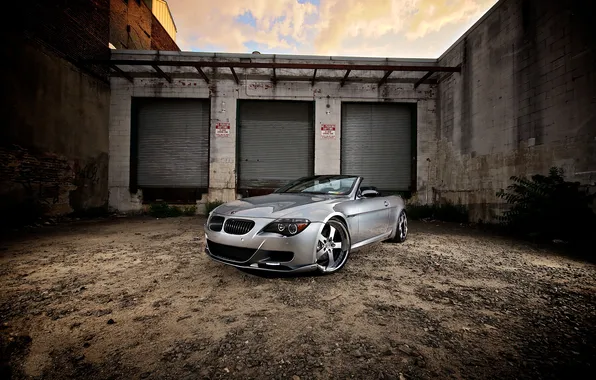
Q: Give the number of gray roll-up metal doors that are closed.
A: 3